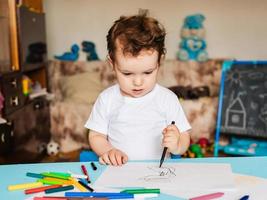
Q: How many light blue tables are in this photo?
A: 1